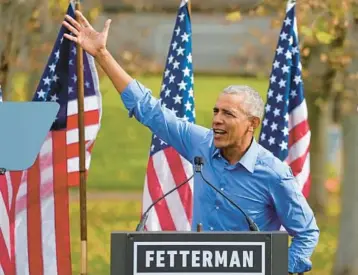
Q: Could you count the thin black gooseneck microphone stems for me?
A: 2